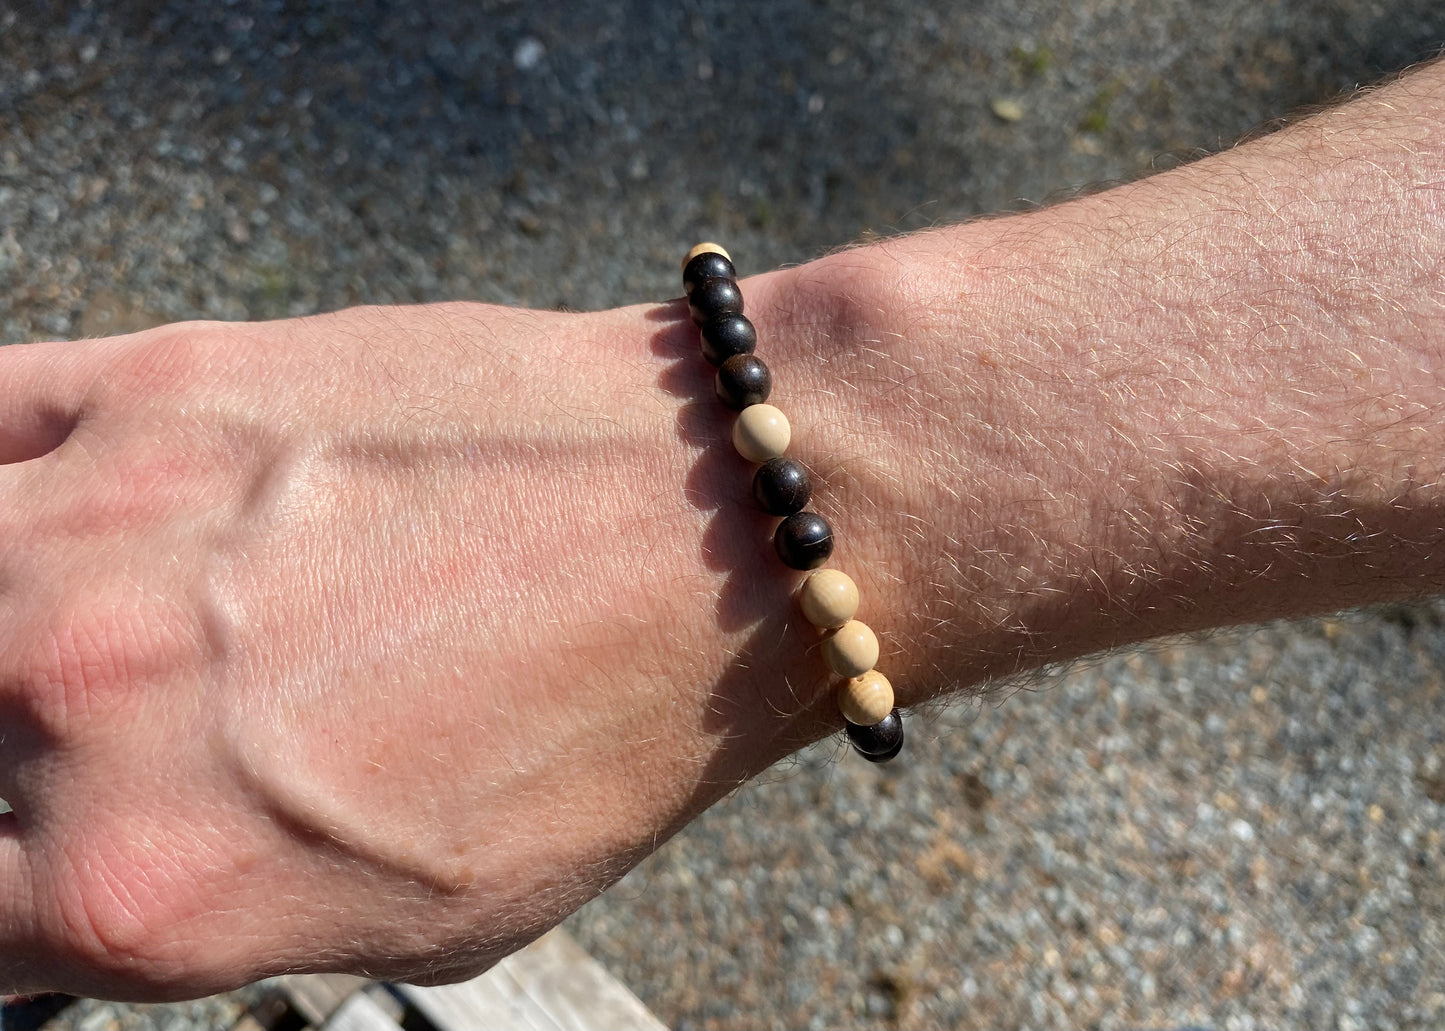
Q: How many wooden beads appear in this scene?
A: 13